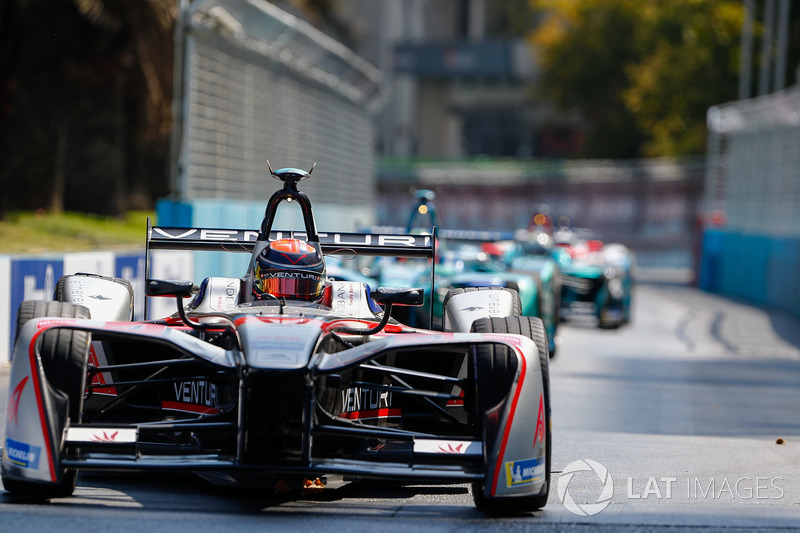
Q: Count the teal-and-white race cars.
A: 2